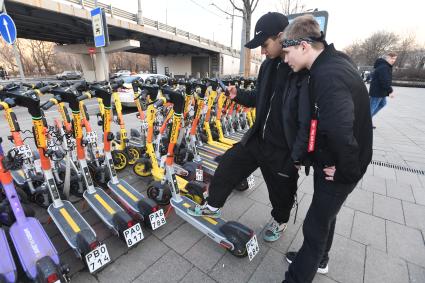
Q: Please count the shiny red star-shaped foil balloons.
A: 0